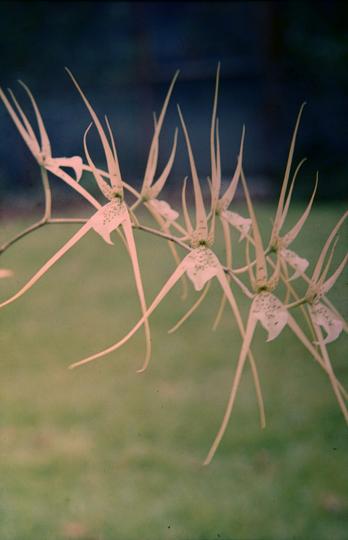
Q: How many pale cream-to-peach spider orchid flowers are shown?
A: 8